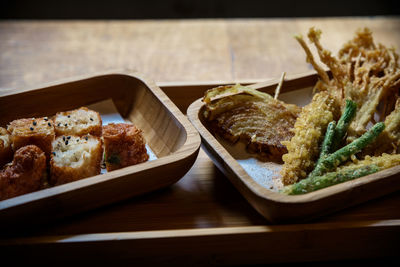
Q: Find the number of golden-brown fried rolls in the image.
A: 6